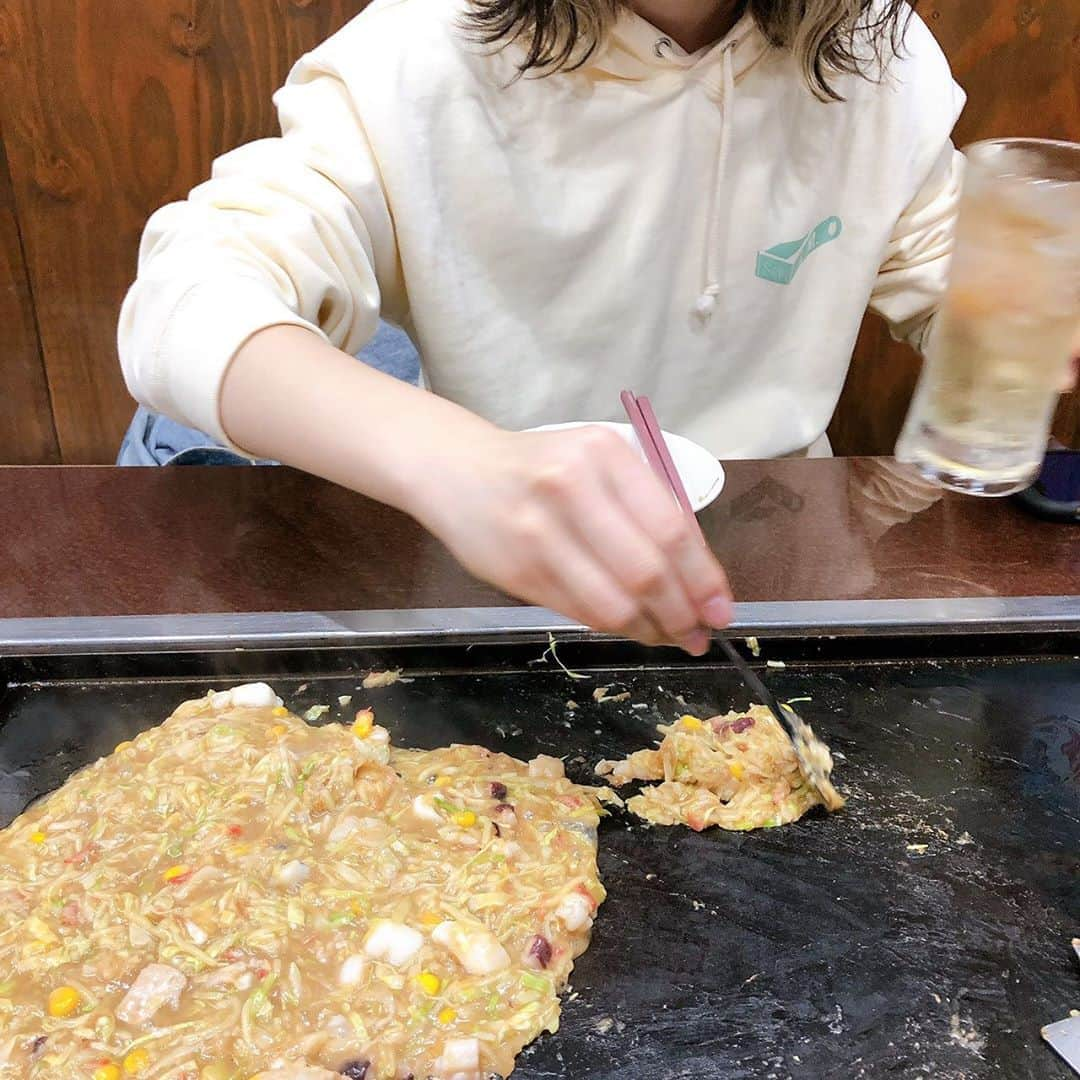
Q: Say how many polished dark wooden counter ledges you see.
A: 1